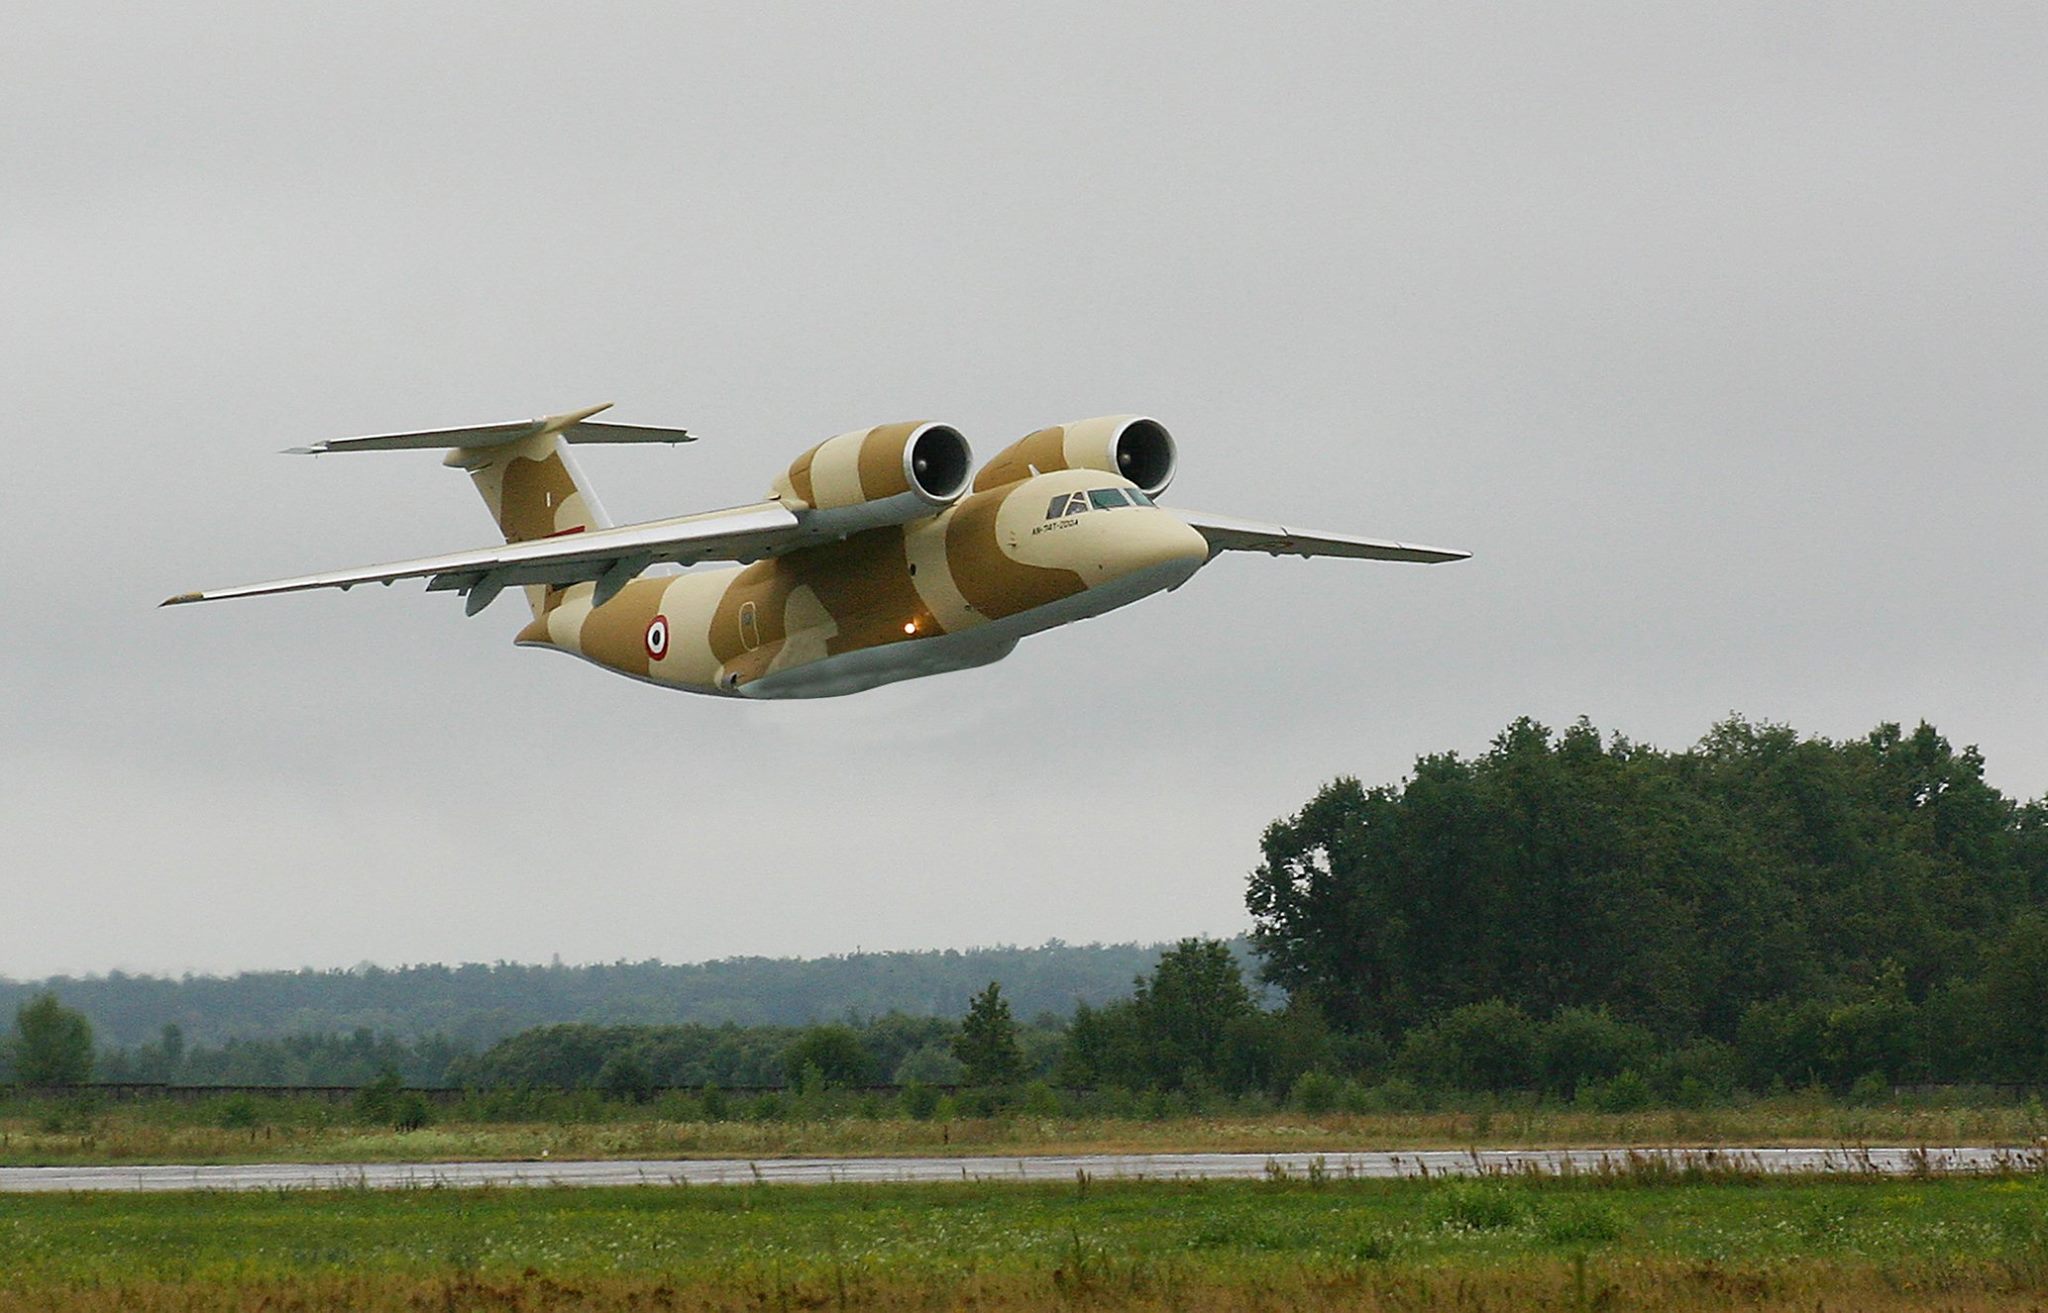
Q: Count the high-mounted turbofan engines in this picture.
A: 2